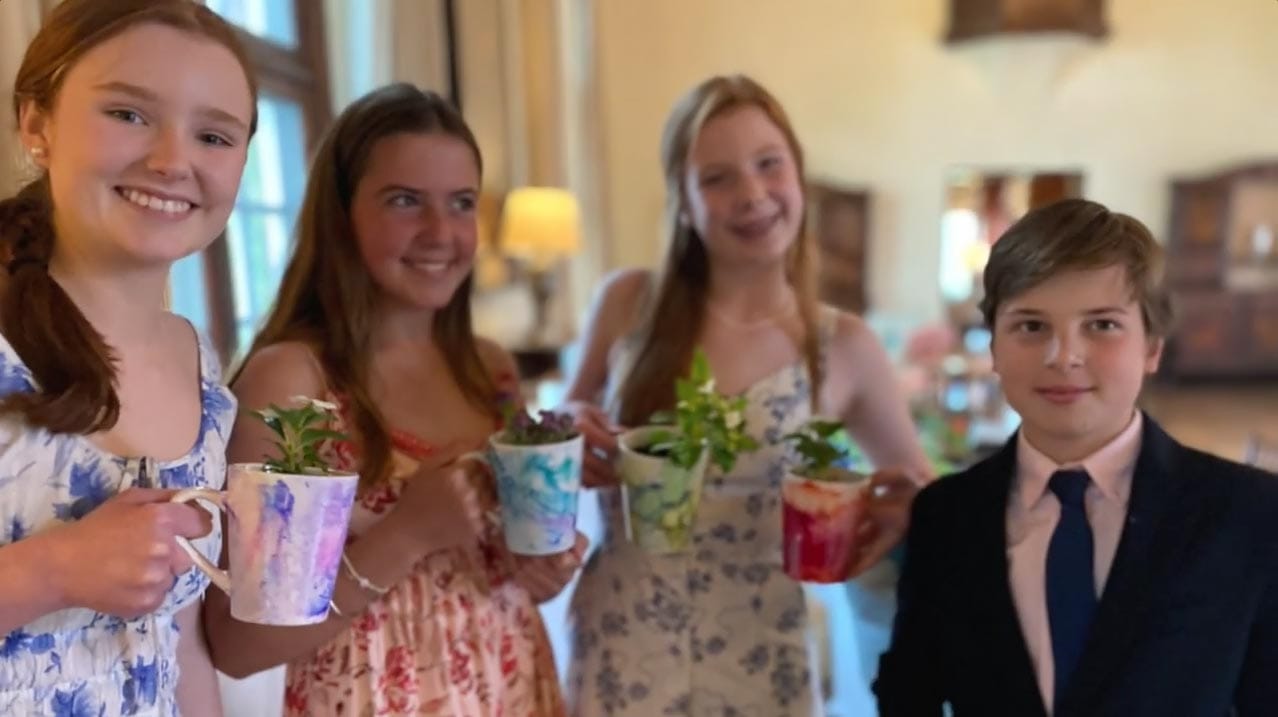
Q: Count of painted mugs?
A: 4